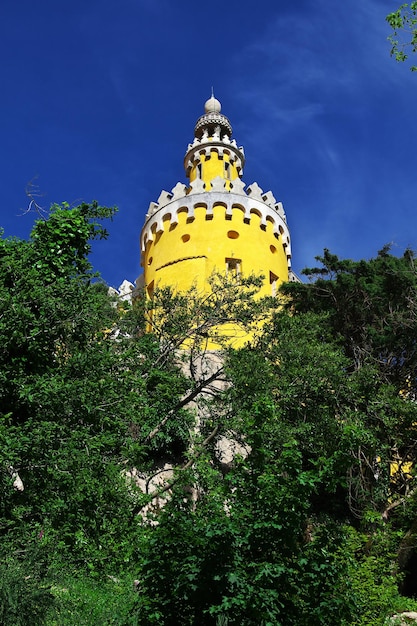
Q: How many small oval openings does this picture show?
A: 4